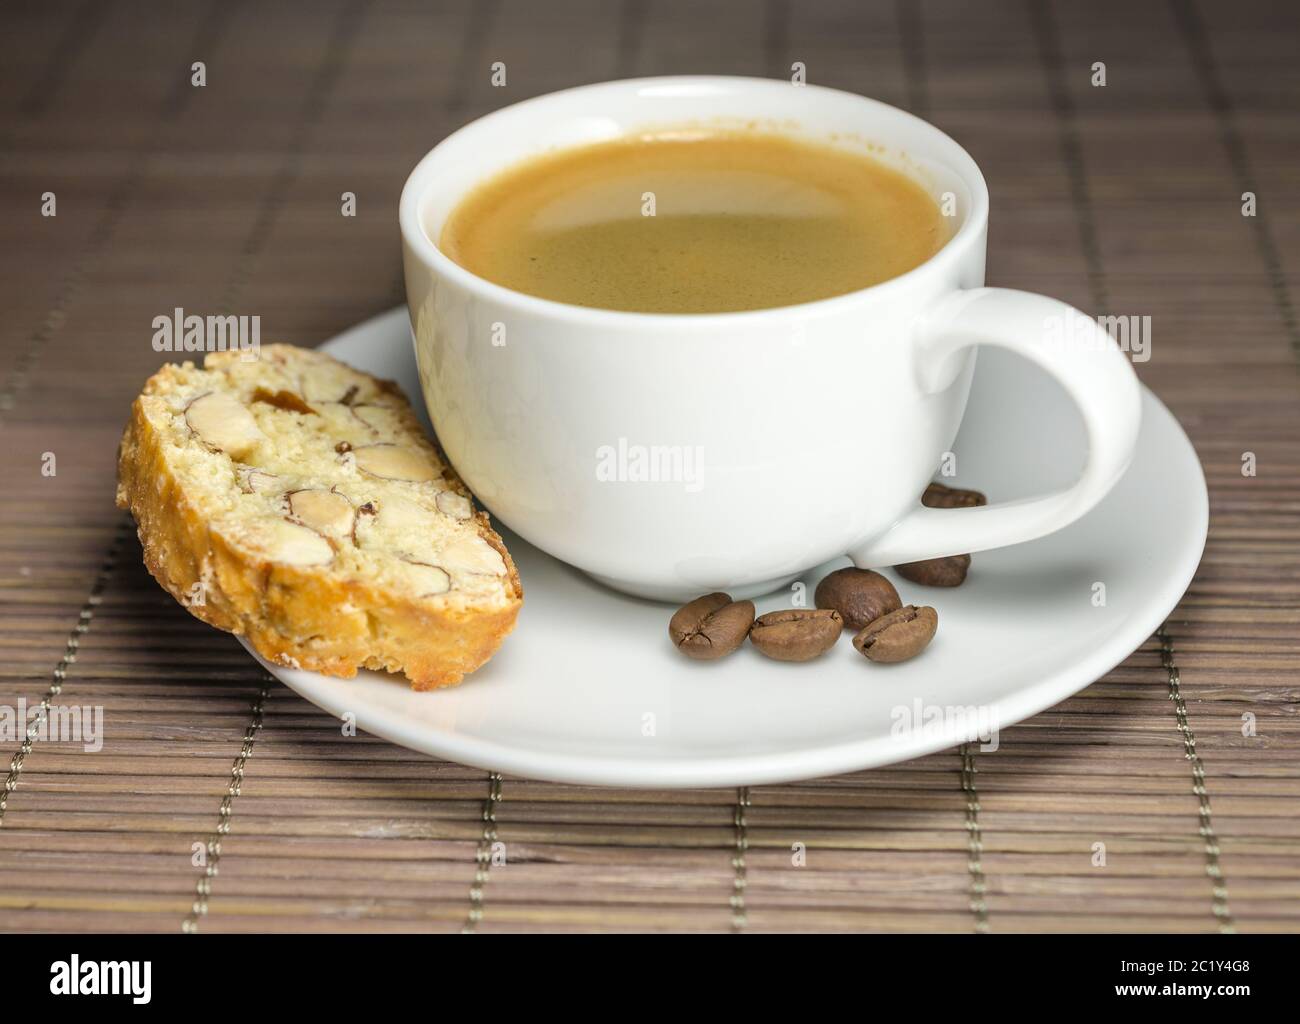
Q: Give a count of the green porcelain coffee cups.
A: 0